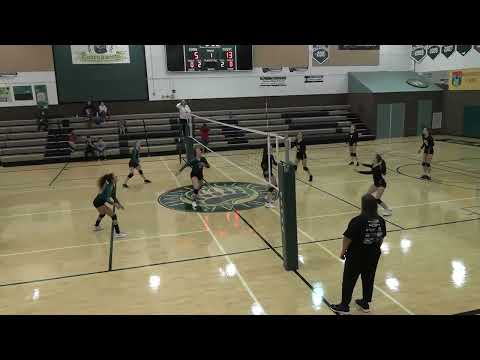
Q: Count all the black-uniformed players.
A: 5